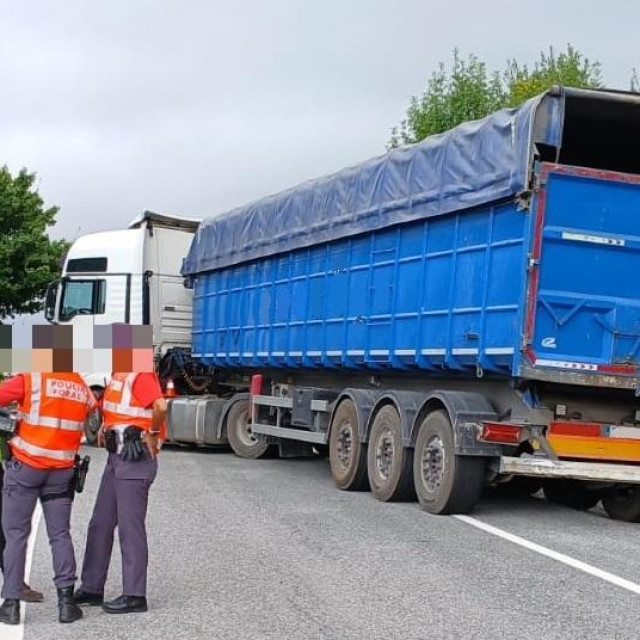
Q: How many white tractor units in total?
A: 1